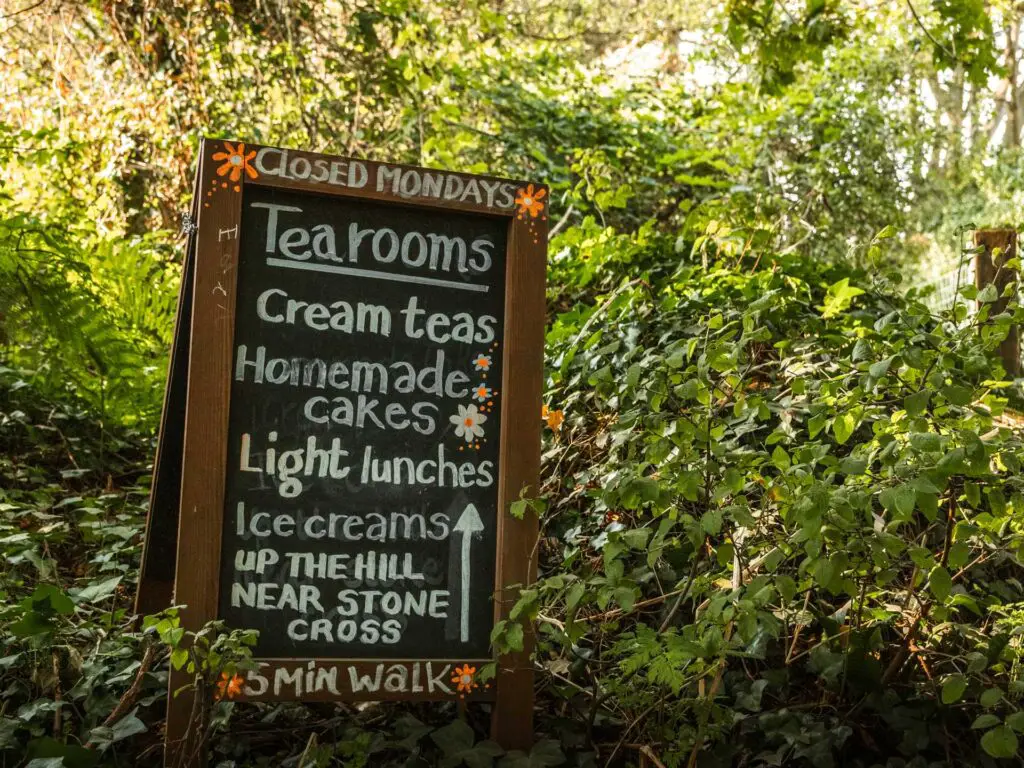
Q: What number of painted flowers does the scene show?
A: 7